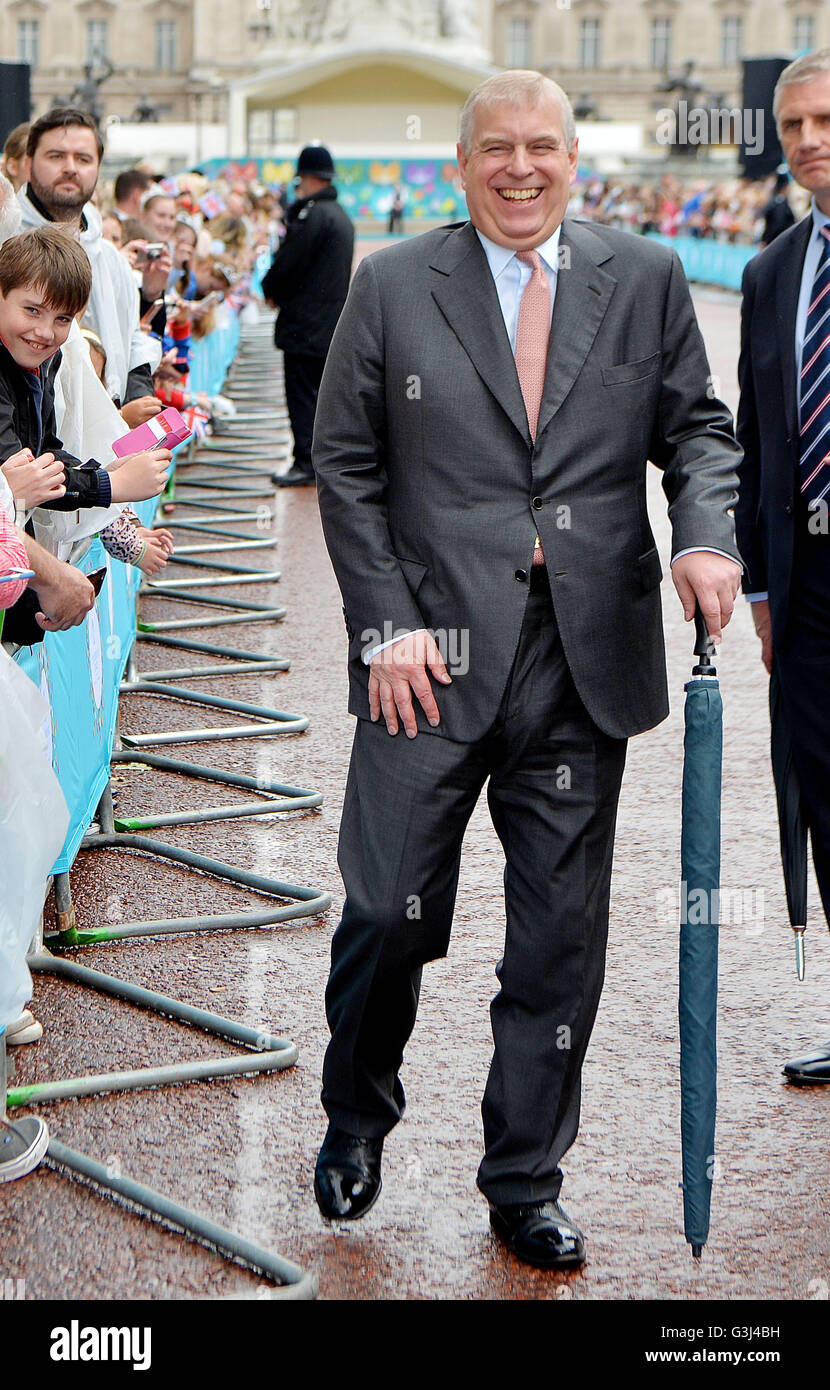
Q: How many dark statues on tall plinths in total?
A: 2